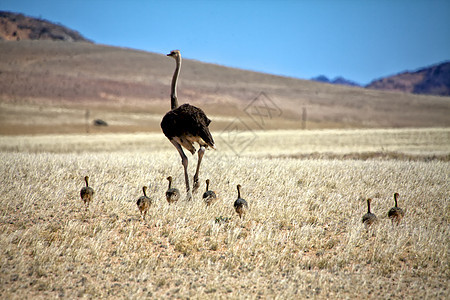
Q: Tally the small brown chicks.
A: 7